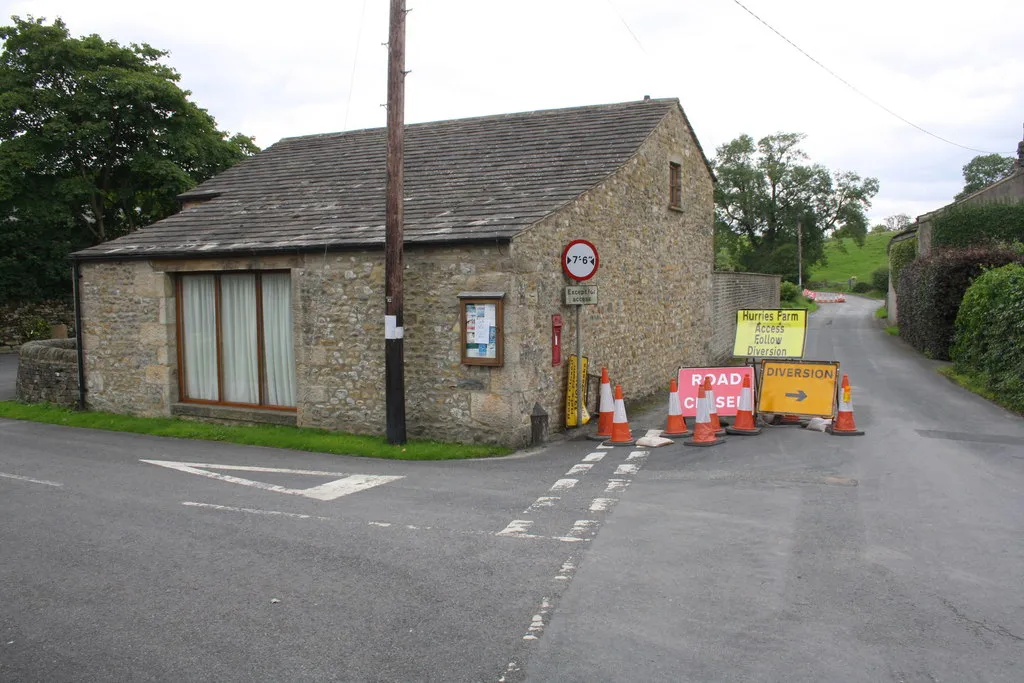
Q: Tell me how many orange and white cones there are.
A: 7